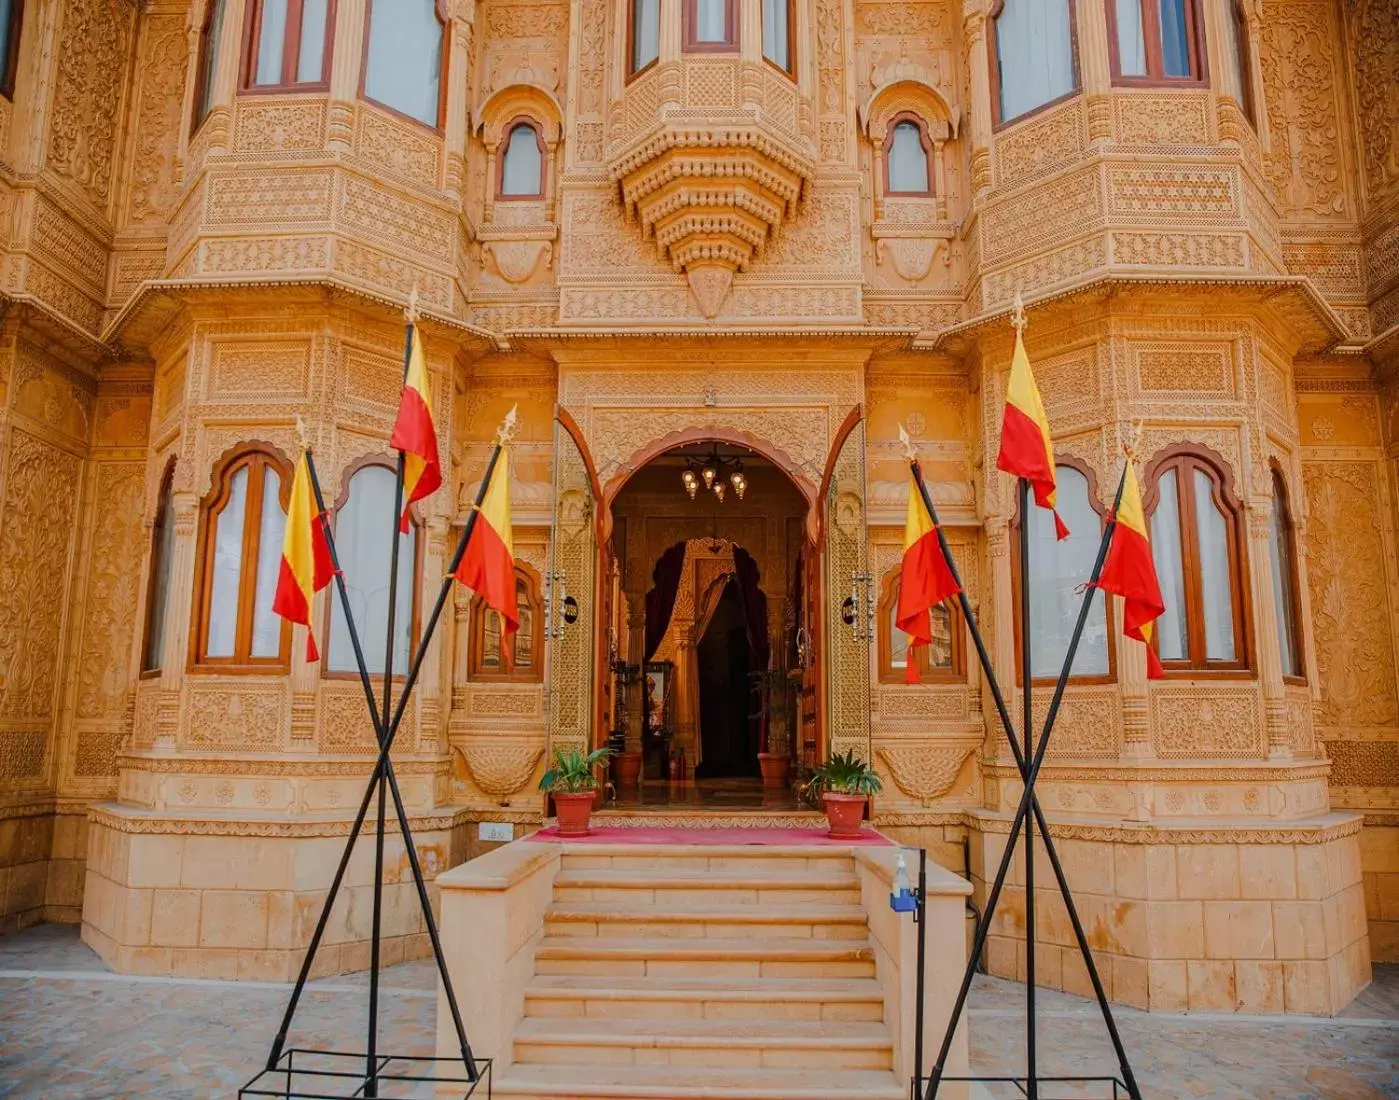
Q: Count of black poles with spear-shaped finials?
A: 6